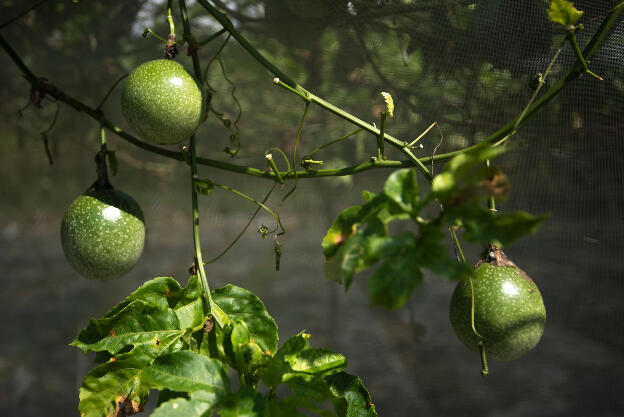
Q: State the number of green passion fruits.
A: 3